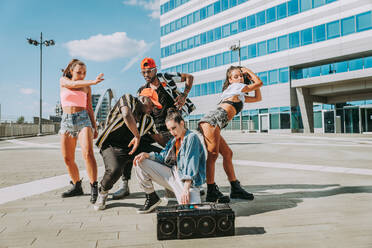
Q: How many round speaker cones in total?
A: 4